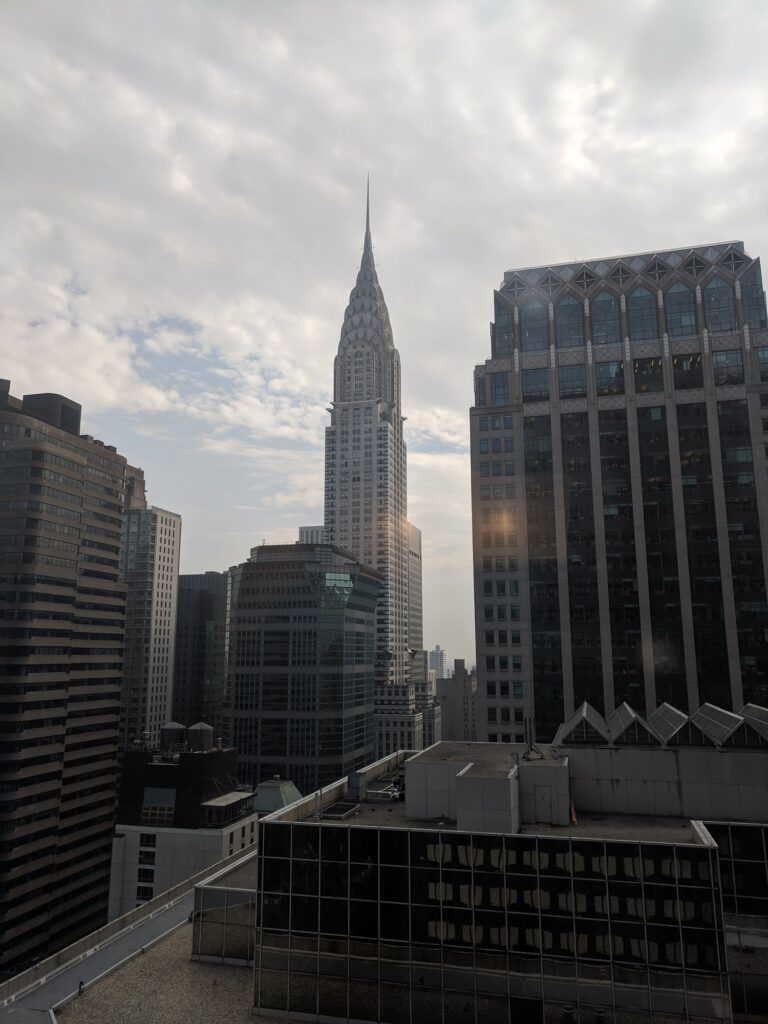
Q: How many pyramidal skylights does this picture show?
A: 5